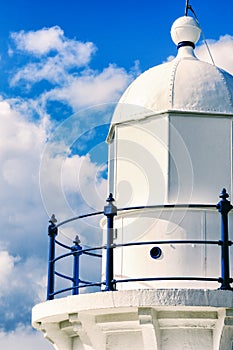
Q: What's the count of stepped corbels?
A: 4